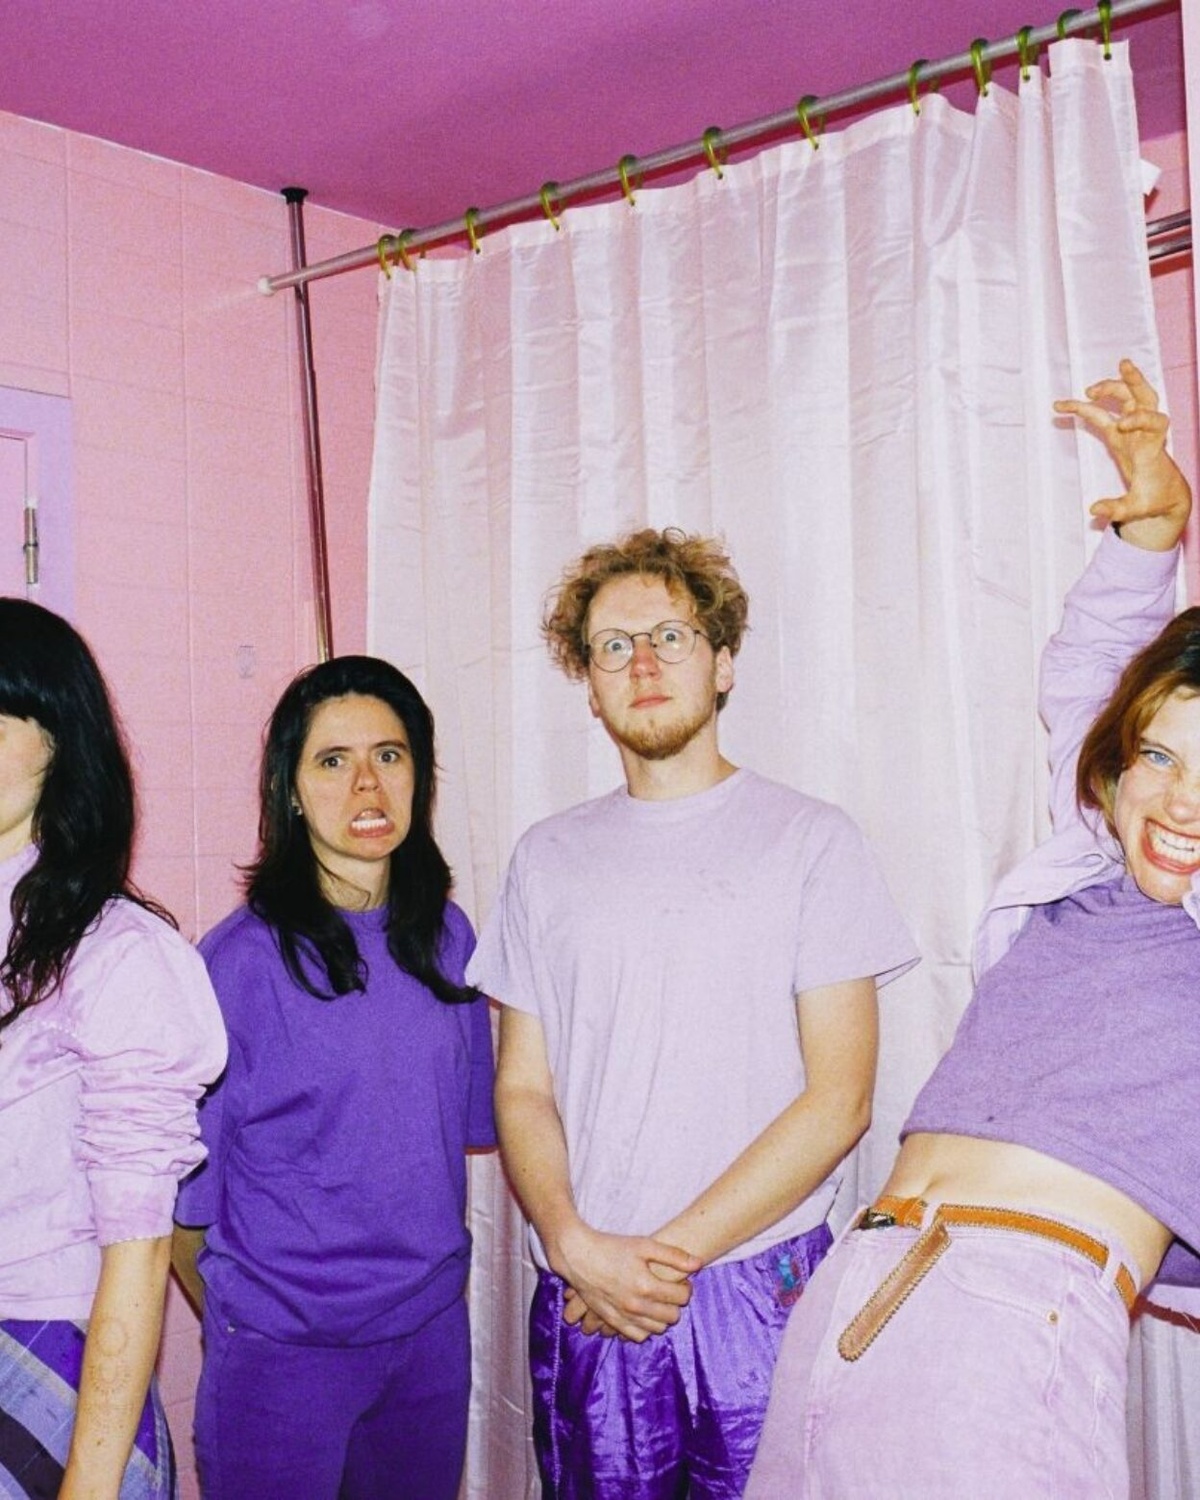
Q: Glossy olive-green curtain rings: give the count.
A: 12